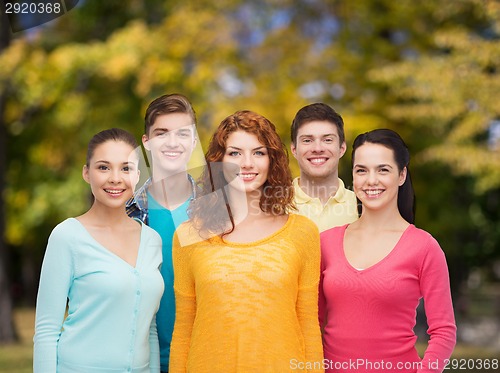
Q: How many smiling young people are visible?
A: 5